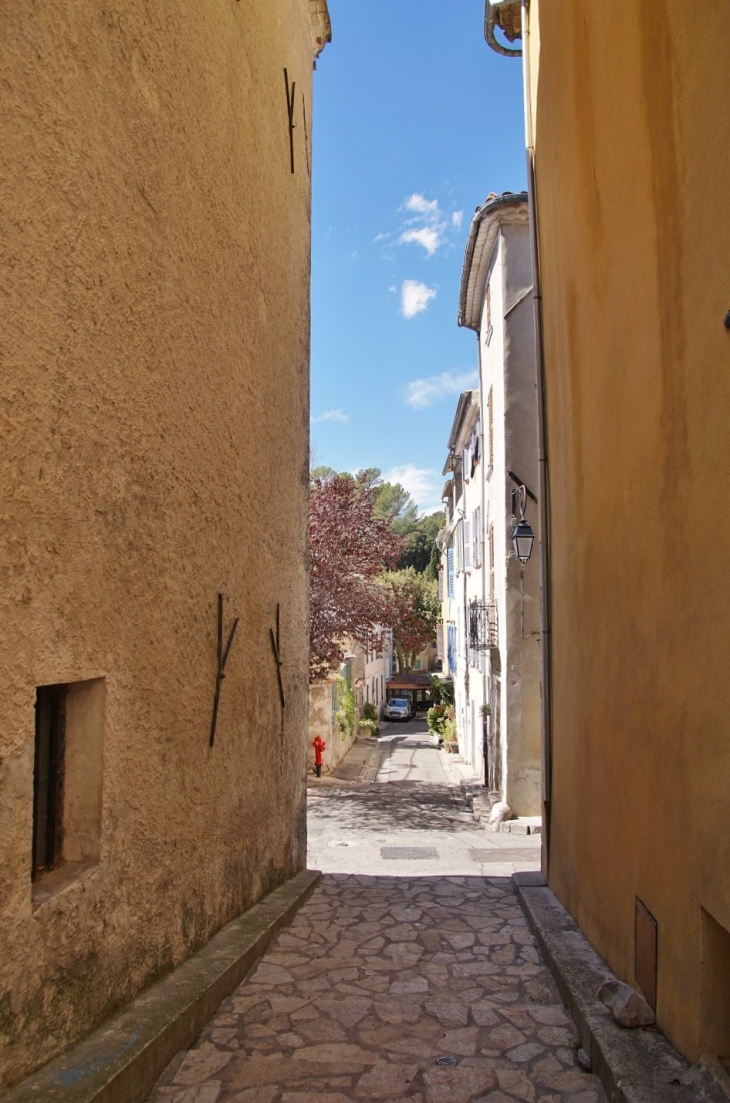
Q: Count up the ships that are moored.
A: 0